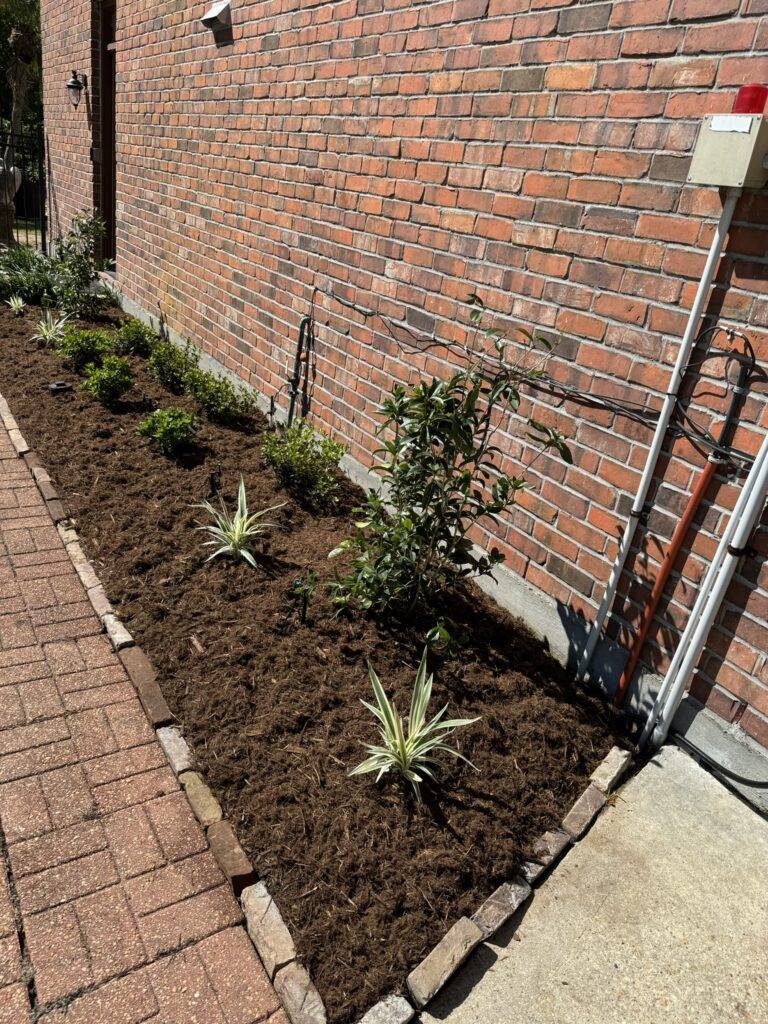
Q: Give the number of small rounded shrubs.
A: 7